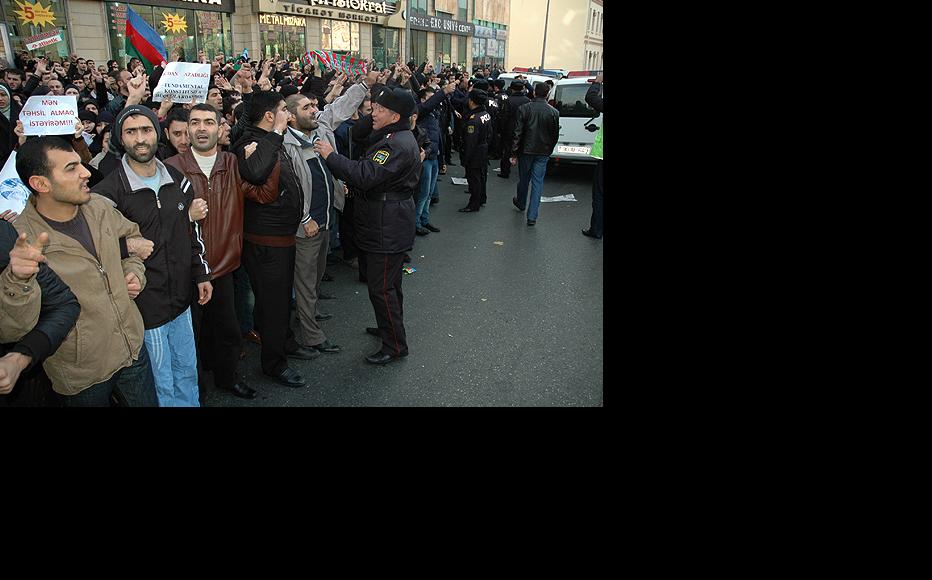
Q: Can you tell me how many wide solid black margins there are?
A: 2